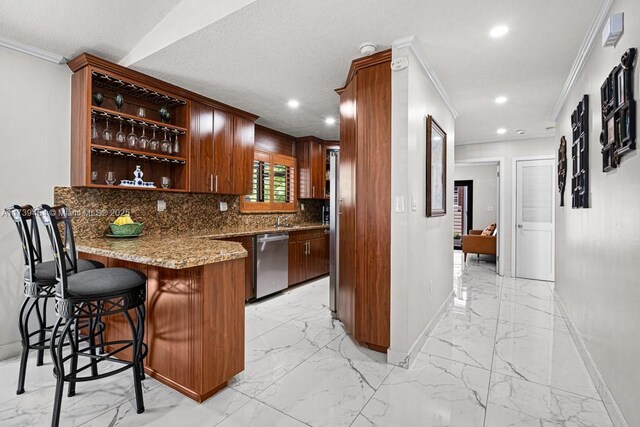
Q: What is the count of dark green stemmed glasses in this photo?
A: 4